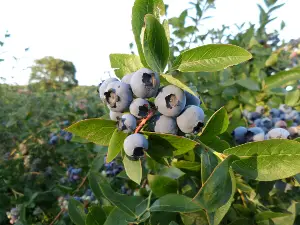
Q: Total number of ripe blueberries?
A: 12